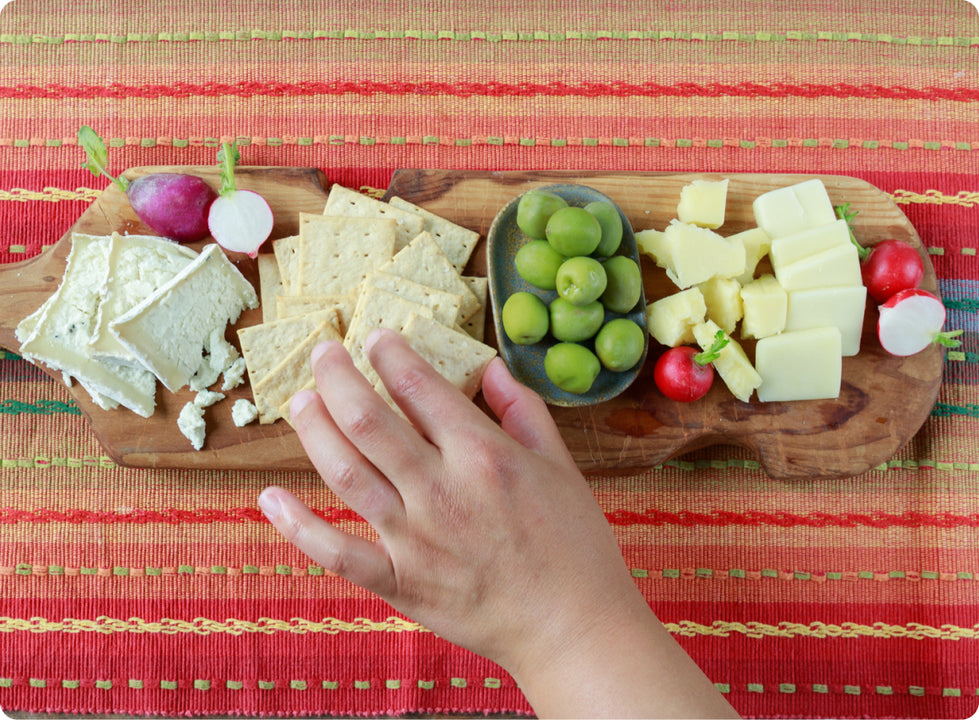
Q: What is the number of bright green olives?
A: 10